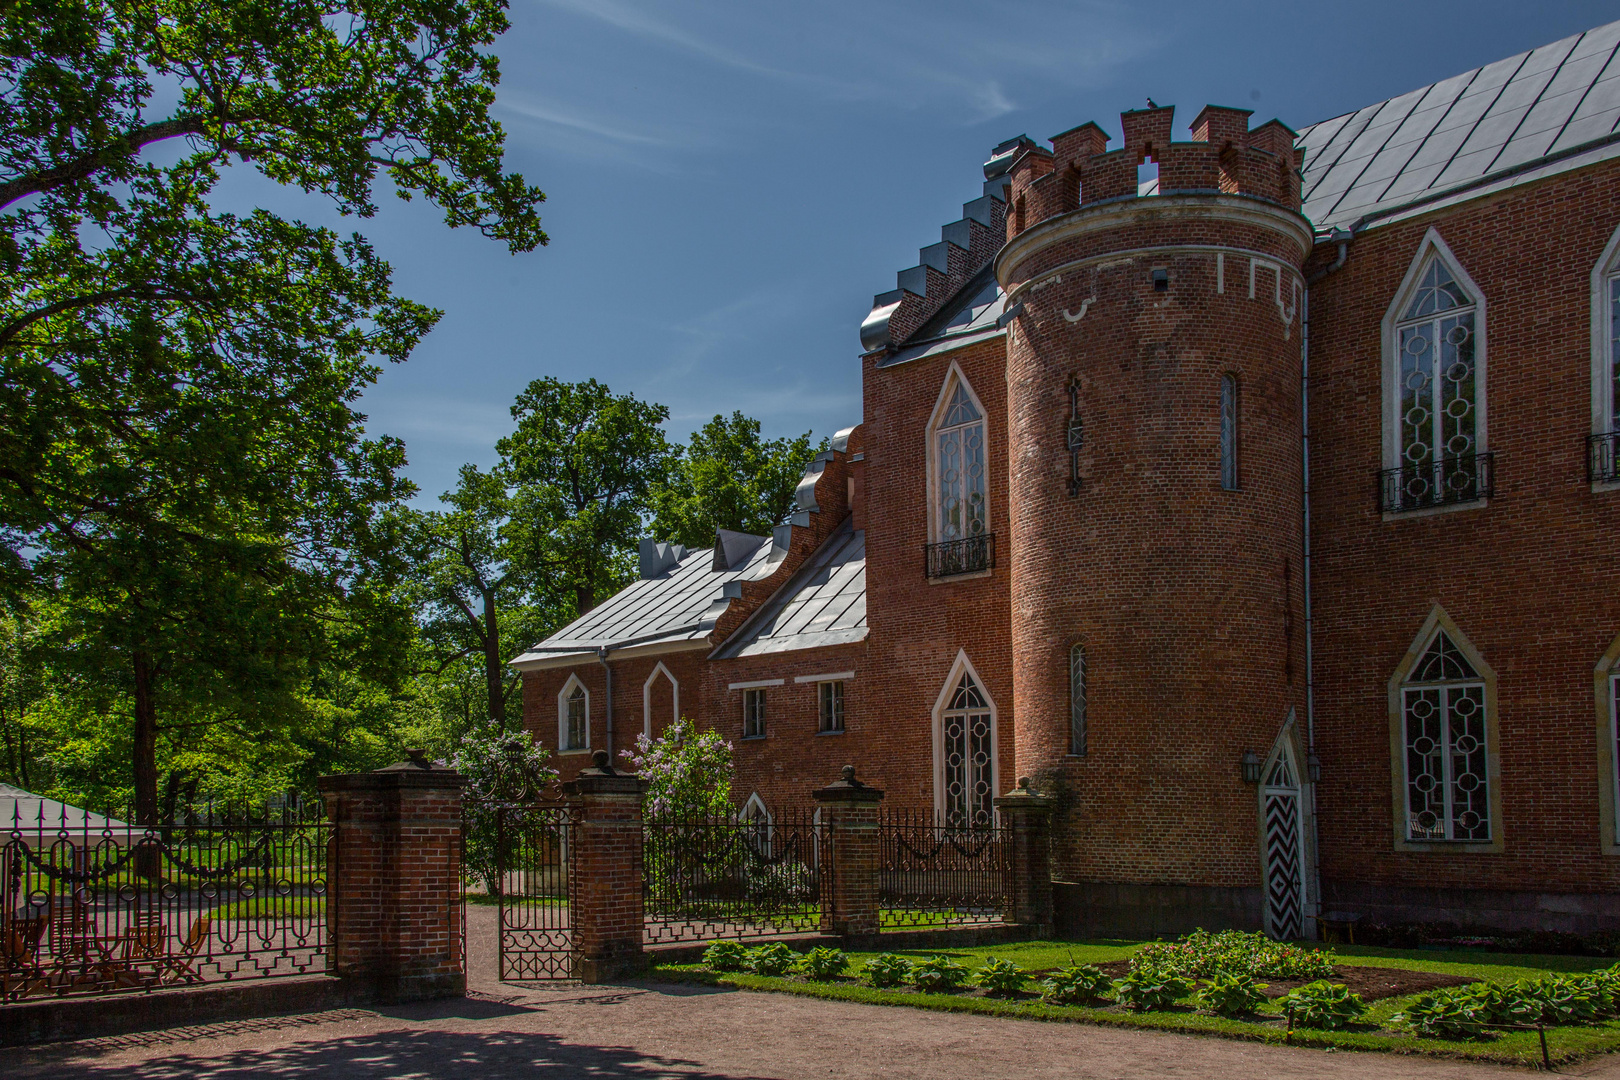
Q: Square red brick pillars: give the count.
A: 4